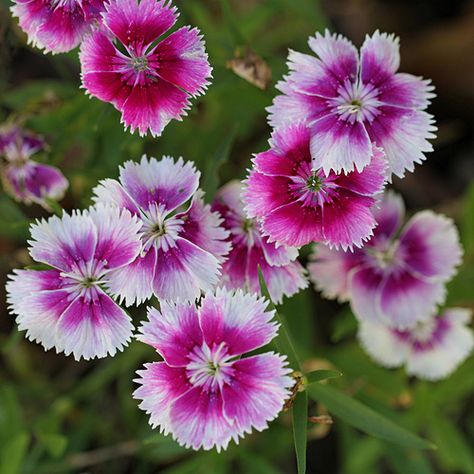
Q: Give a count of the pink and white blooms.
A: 11